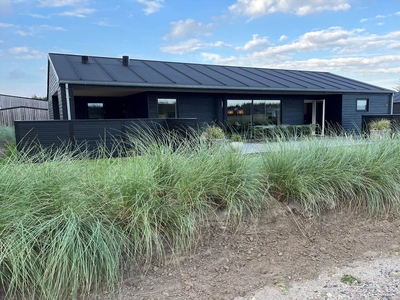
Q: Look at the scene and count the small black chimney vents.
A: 2